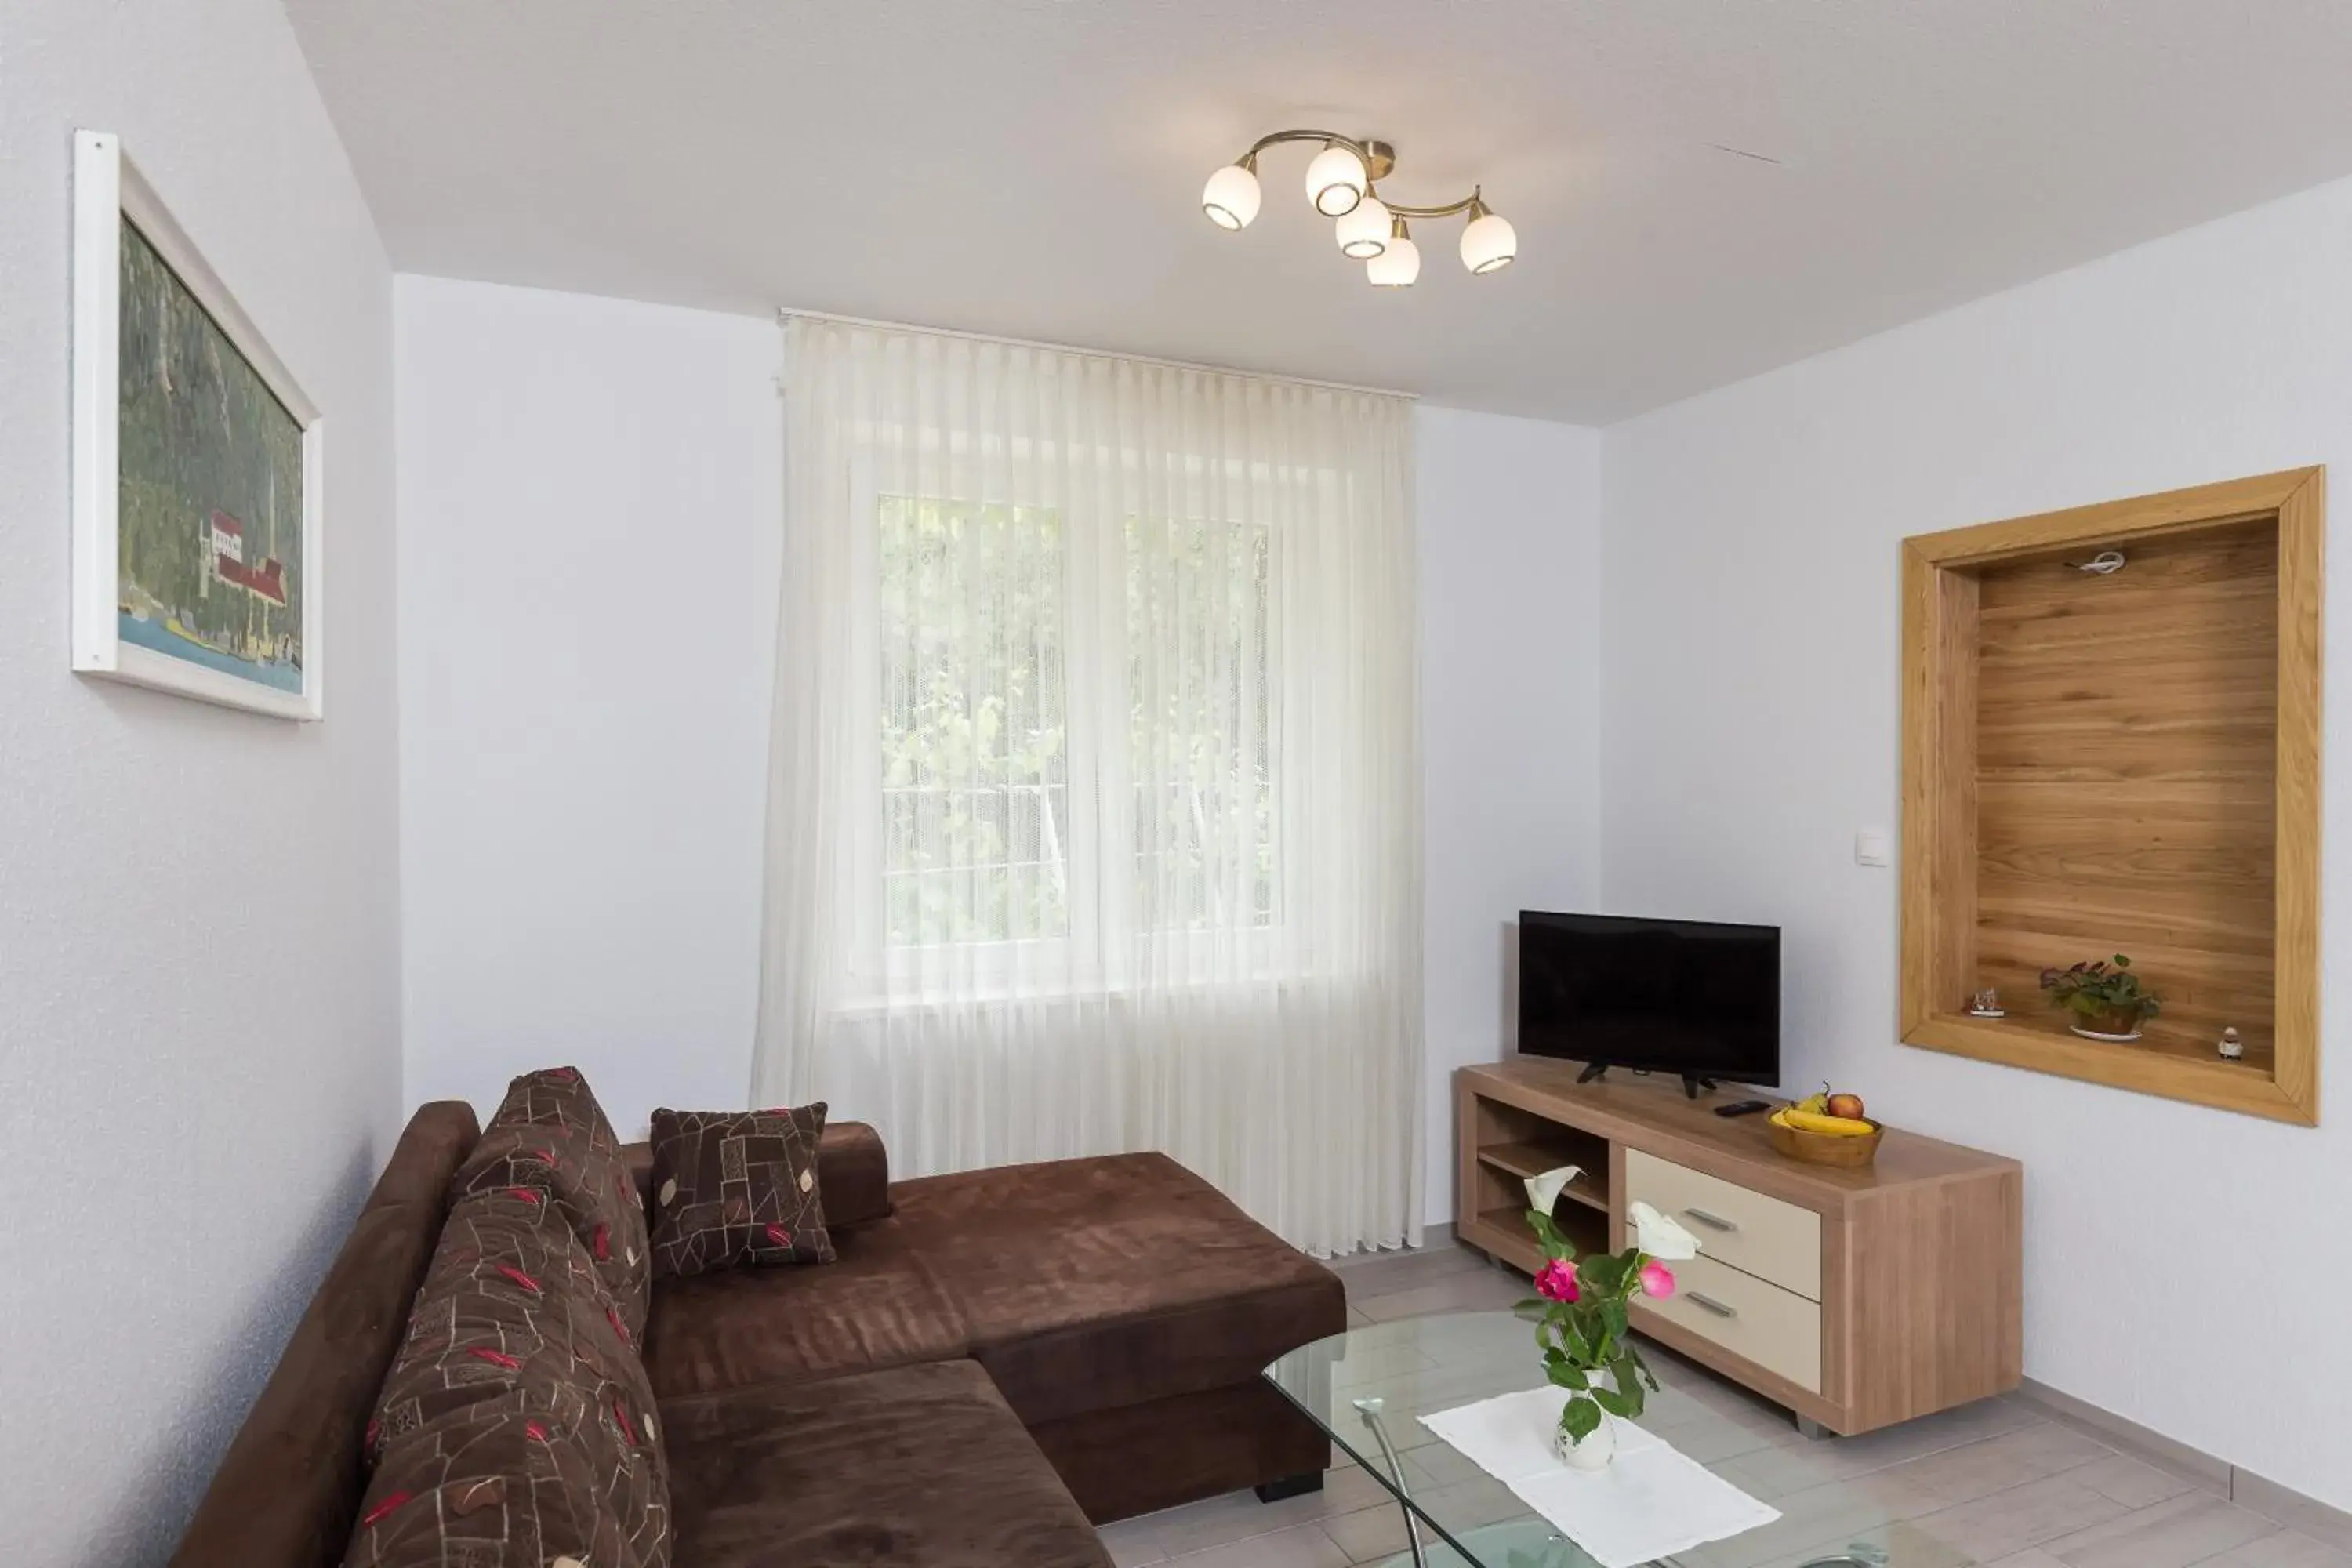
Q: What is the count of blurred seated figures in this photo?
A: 0